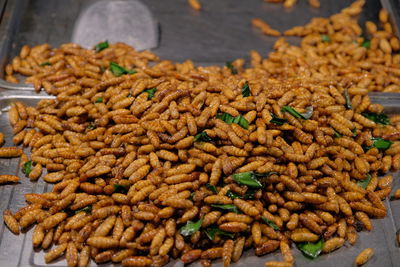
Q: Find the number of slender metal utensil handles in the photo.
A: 0